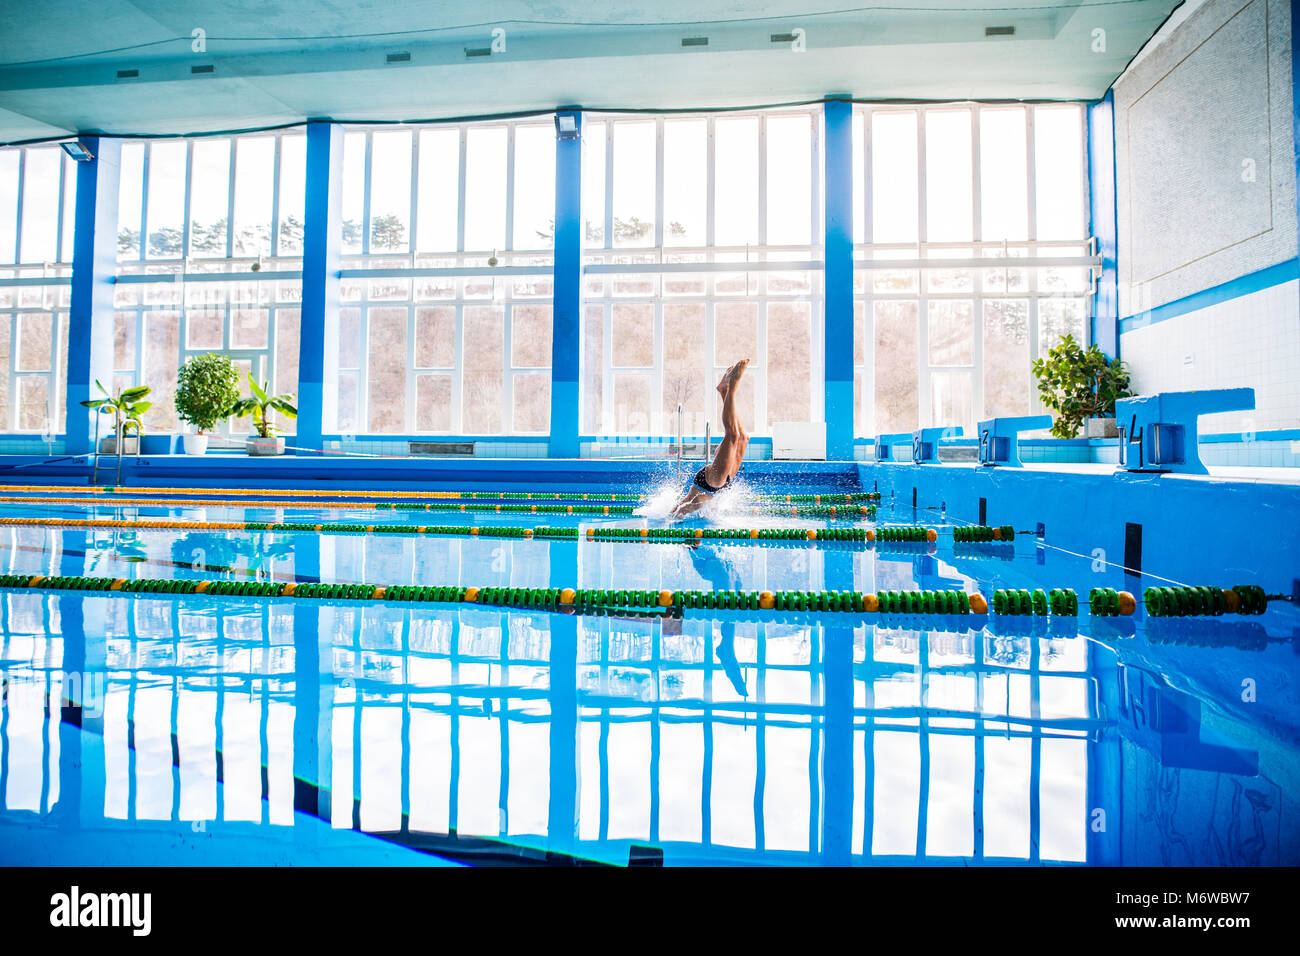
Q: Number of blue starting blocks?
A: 4